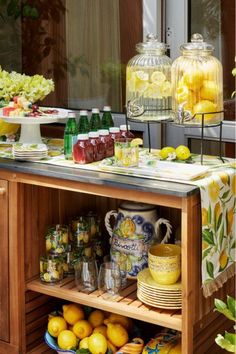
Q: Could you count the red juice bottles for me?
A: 5